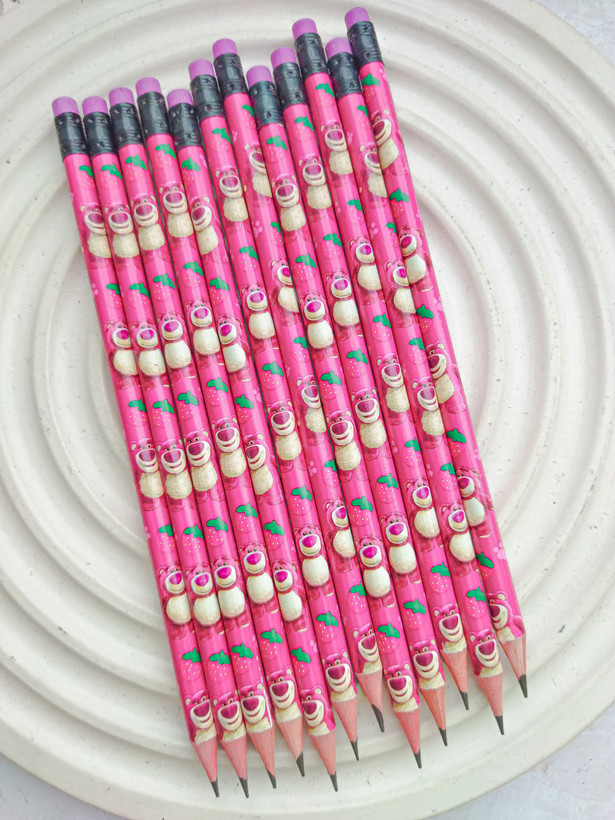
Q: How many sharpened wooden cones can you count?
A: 12